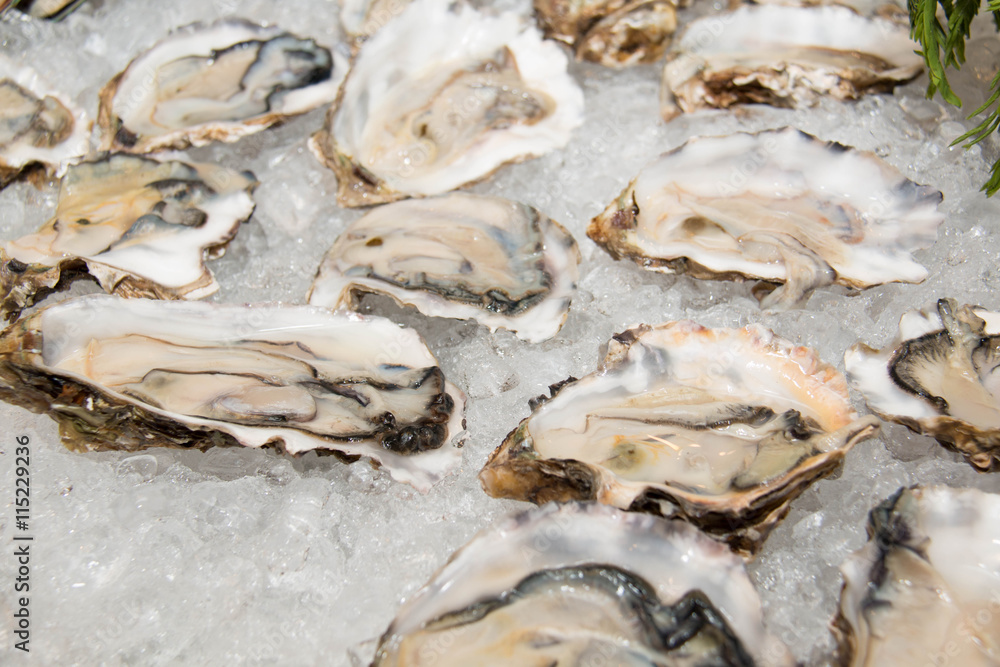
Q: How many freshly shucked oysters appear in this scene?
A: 12